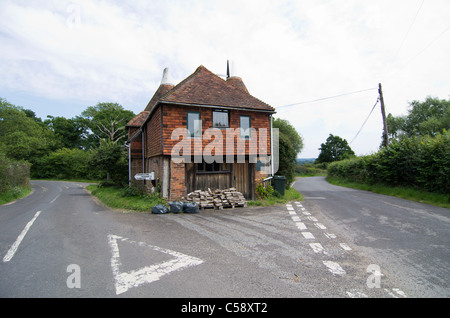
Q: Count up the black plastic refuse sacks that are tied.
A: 3